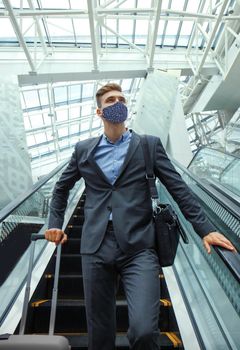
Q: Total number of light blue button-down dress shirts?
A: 1